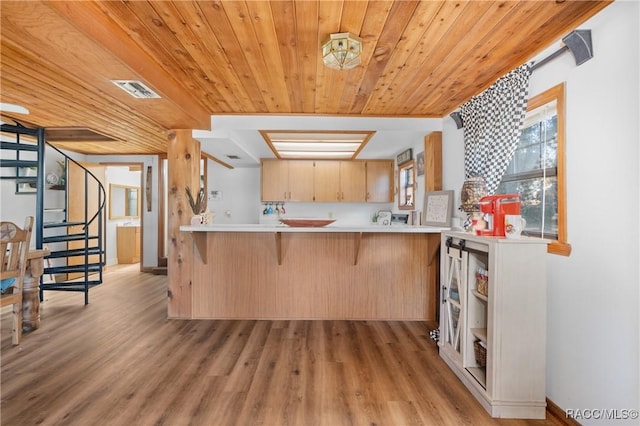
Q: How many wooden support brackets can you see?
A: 4